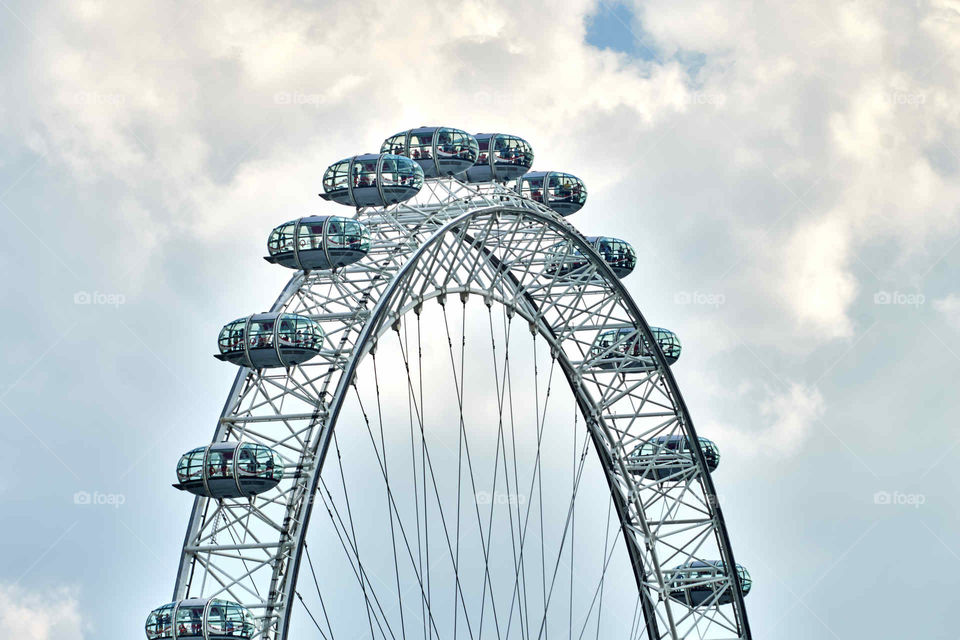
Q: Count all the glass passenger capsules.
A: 12